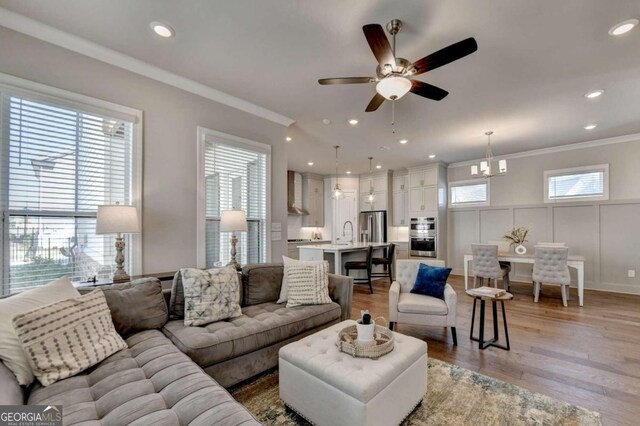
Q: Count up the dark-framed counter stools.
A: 2